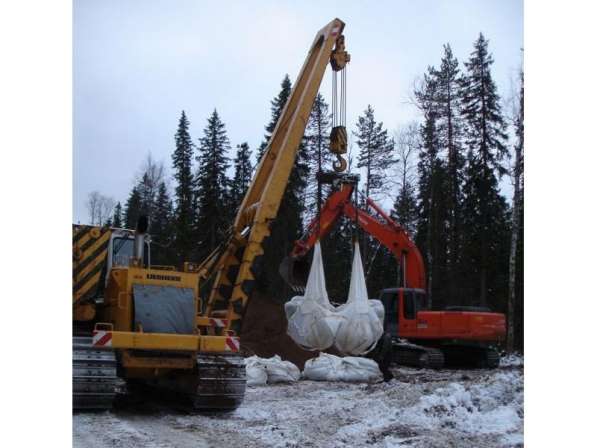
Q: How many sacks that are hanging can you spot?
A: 2